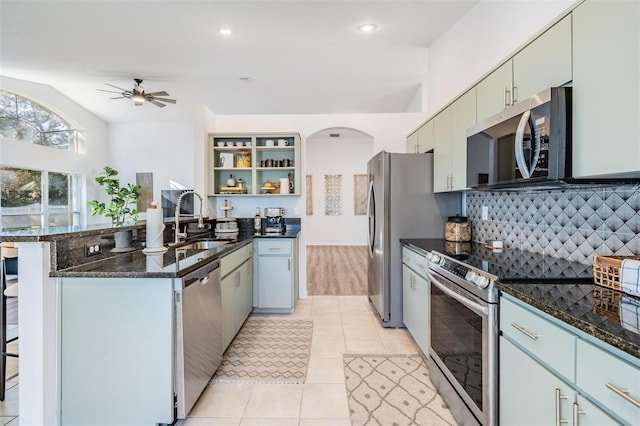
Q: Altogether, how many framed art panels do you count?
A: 3